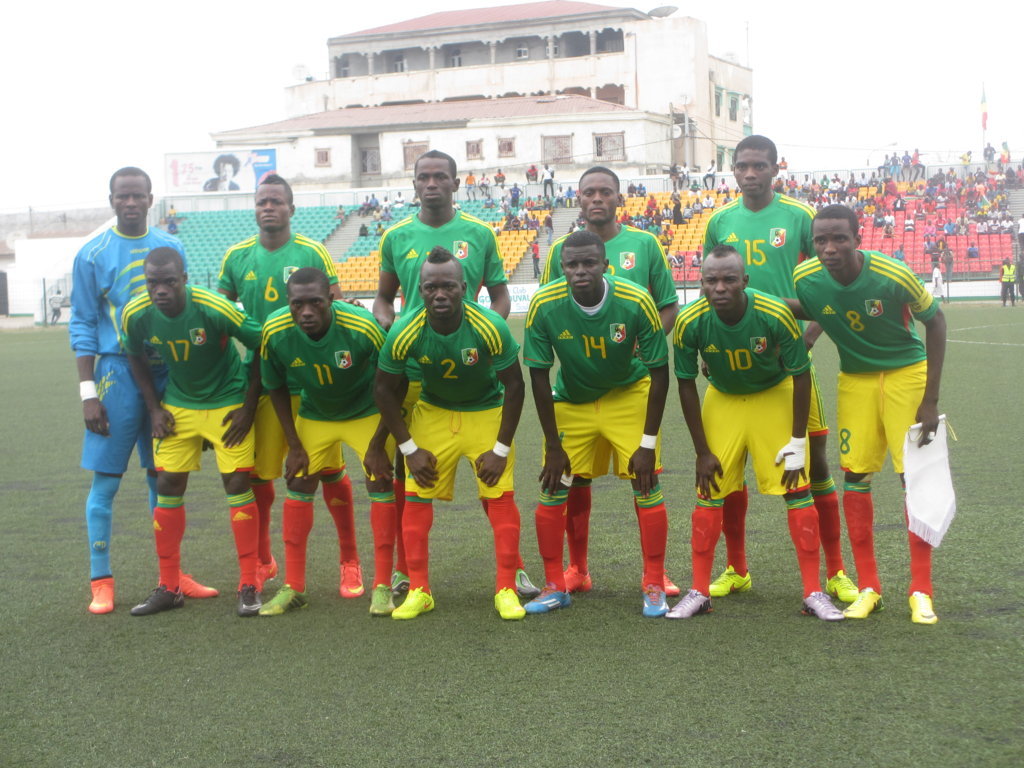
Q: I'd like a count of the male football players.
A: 11